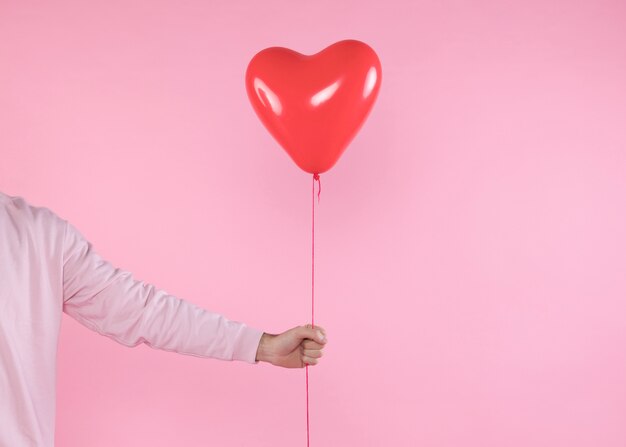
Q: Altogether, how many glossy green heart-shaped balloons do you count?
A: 0